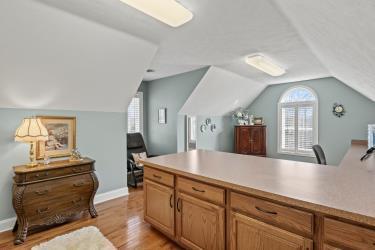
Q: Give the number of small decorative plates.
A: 3